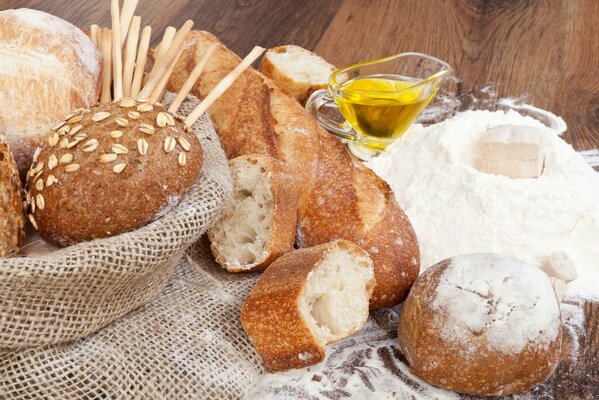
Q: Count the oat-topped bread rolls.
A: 1